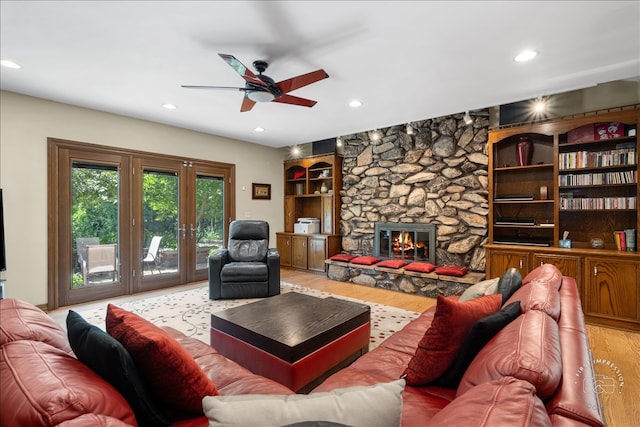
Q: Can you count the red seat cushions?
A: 5